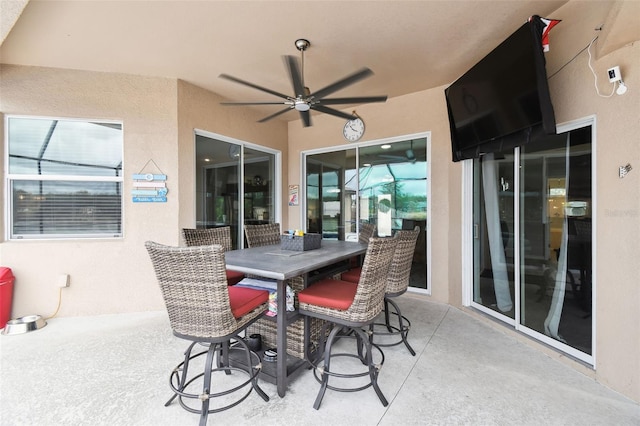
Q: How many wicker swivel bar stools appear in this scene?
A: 6